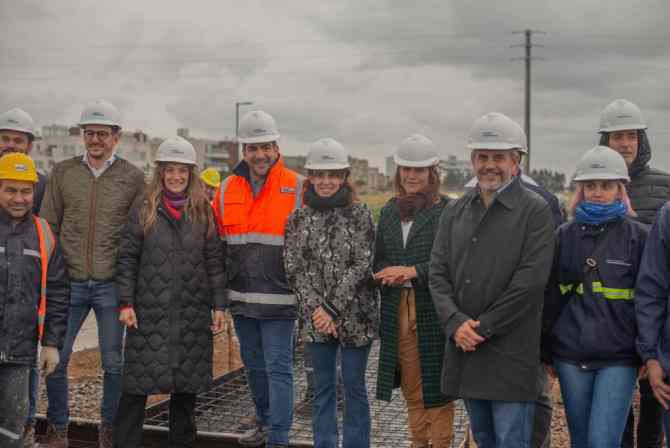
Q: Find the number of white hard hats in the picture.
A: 9